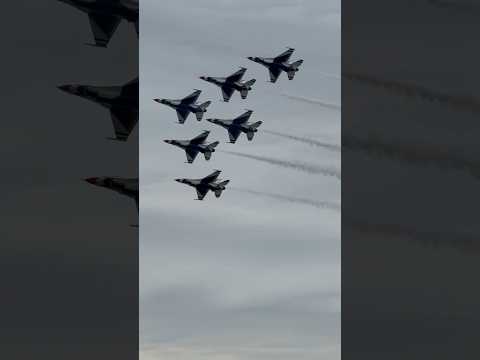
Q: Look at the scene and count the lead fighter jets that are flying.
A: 1